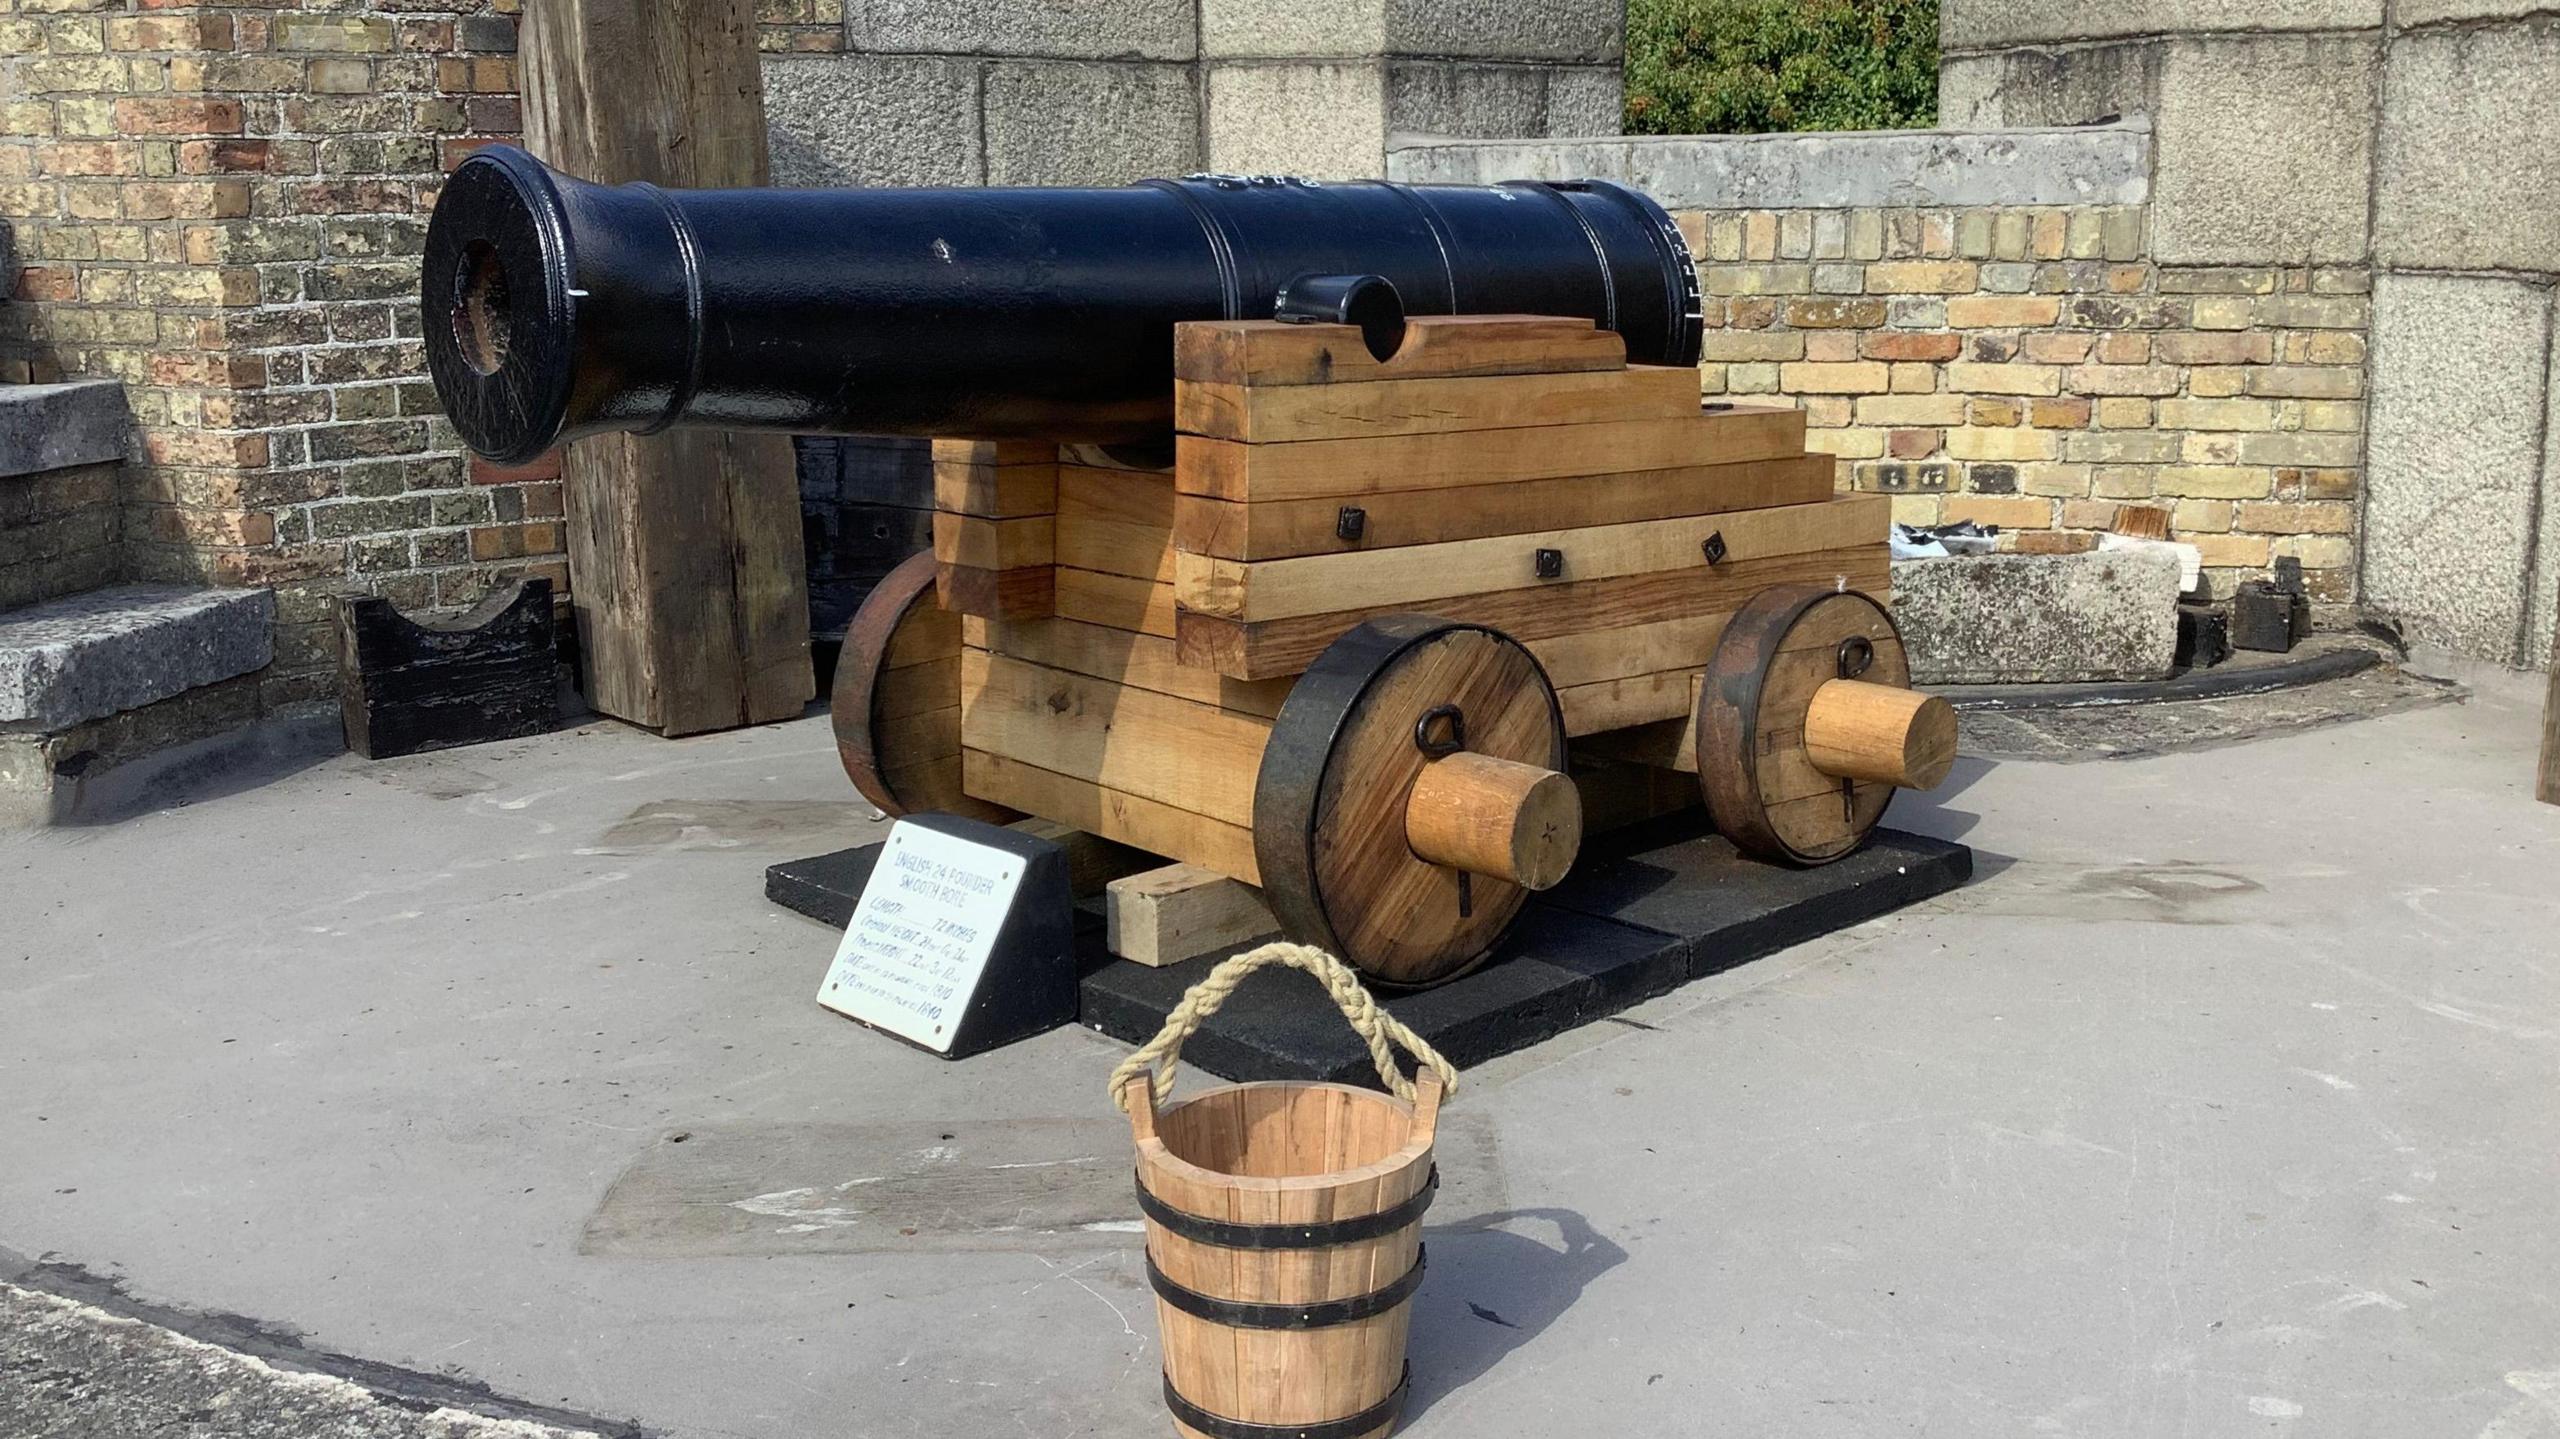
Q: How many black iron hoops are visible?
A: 3